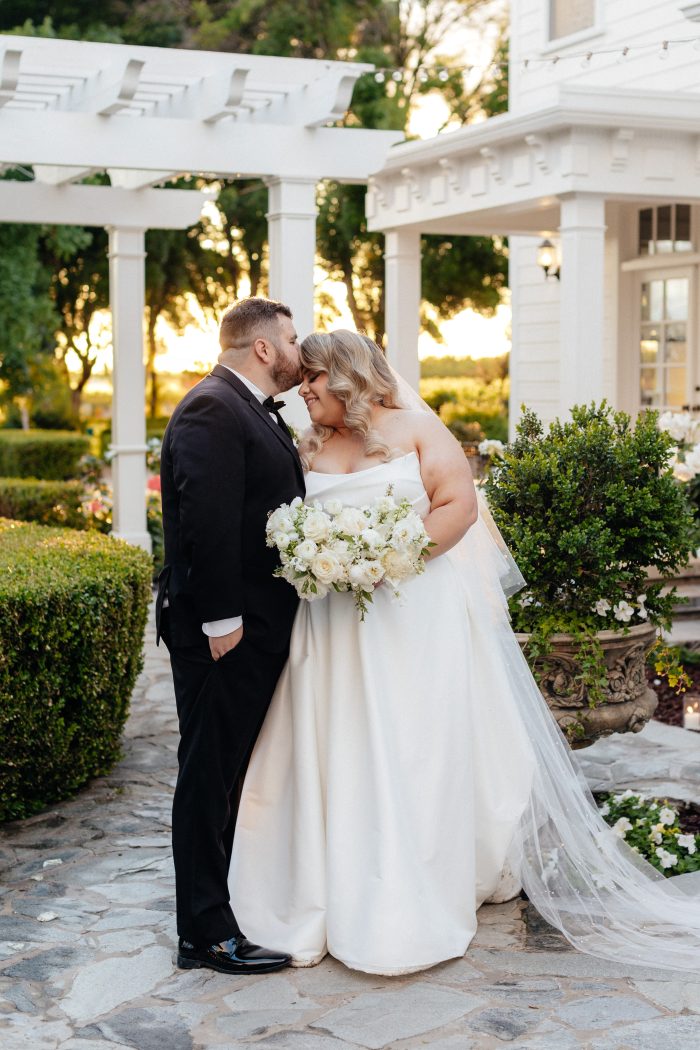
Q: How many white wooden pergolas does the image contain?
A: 1